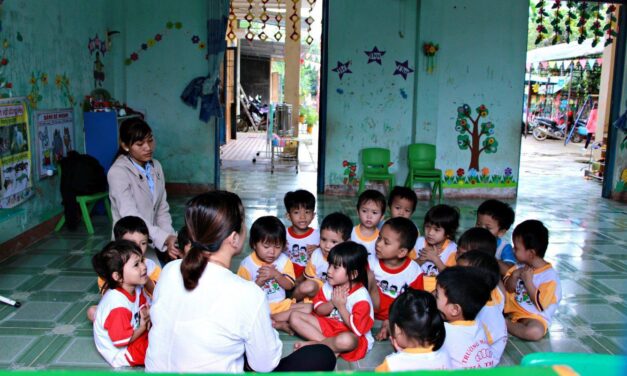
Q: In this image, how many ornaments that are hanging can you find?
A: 12